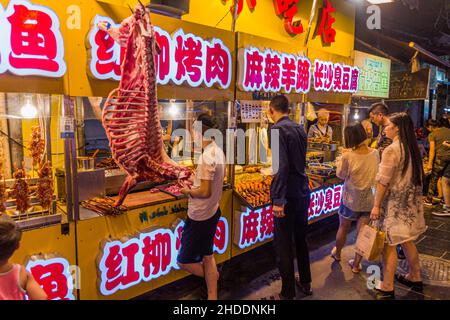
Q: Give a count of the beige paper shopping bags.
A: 1